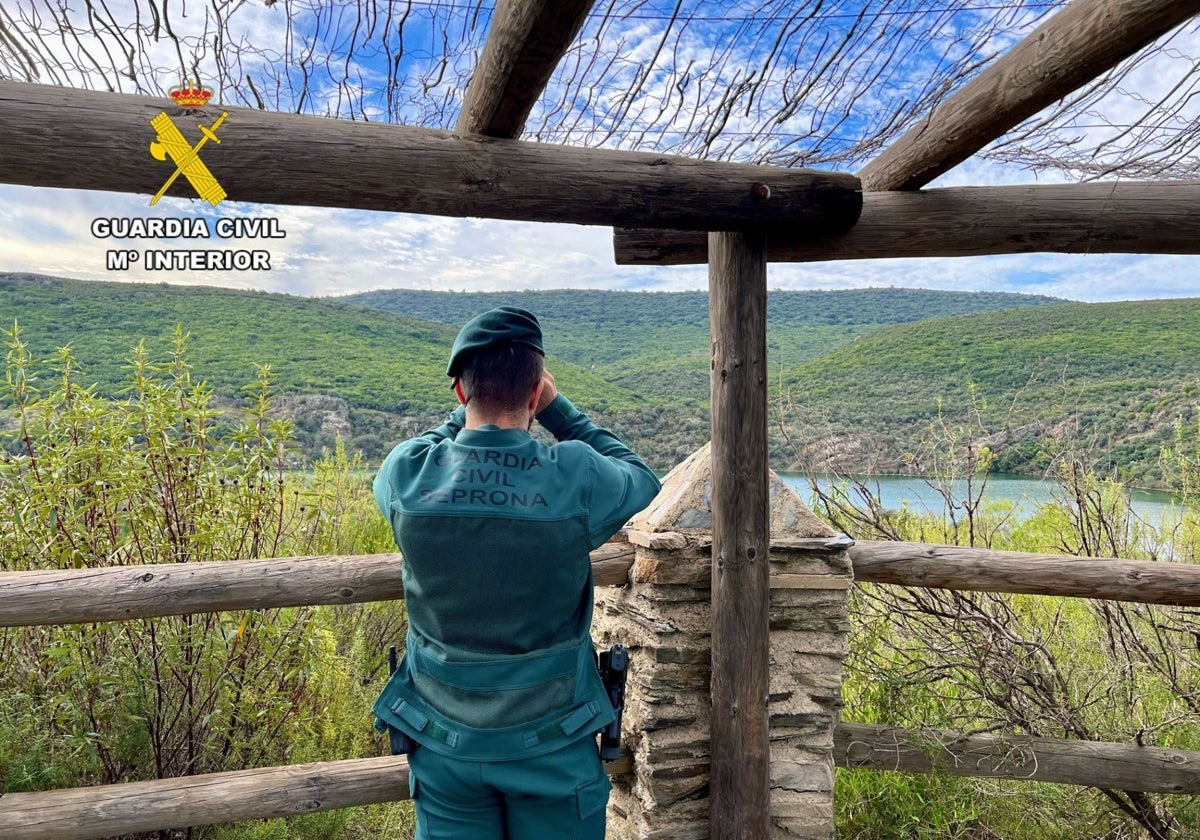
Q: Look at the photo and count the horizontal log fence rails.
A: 4